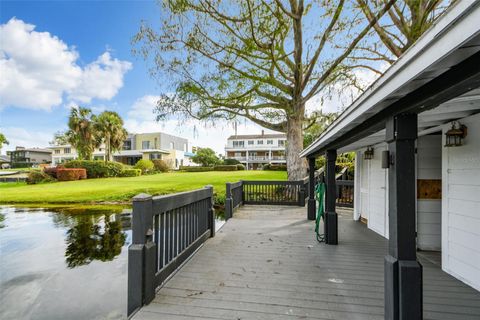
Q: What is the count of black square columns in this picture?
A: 3